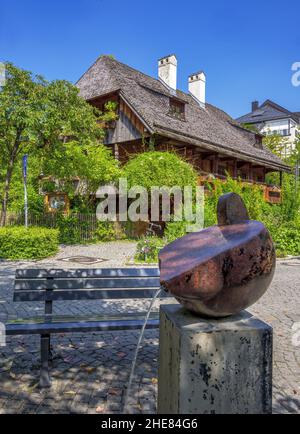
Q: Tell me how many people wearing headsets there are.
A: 0